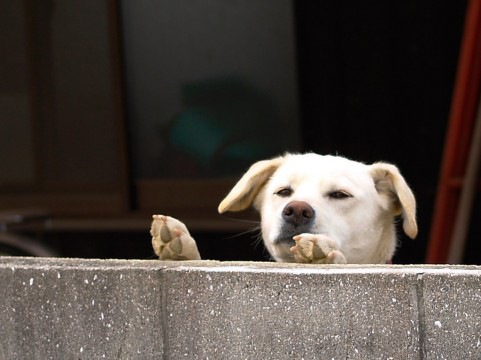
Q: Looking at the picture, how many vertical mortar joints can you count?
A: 2